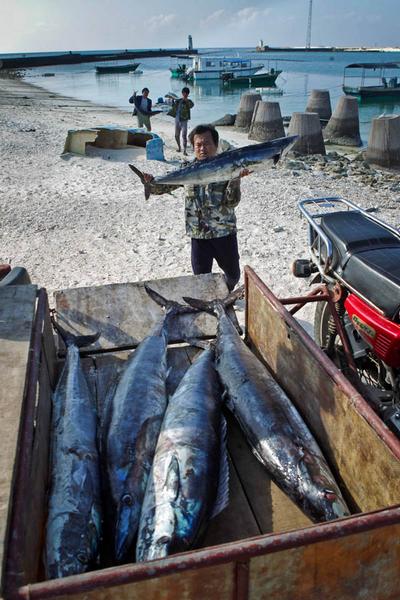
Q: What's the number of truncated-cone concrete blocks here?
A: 6